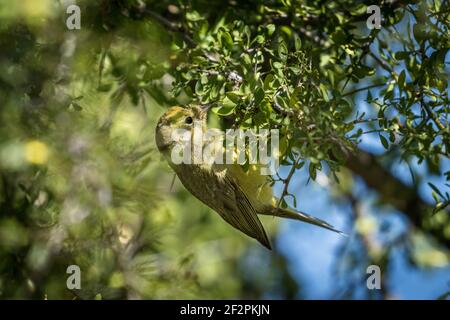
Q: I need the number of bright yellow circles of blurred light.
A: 1